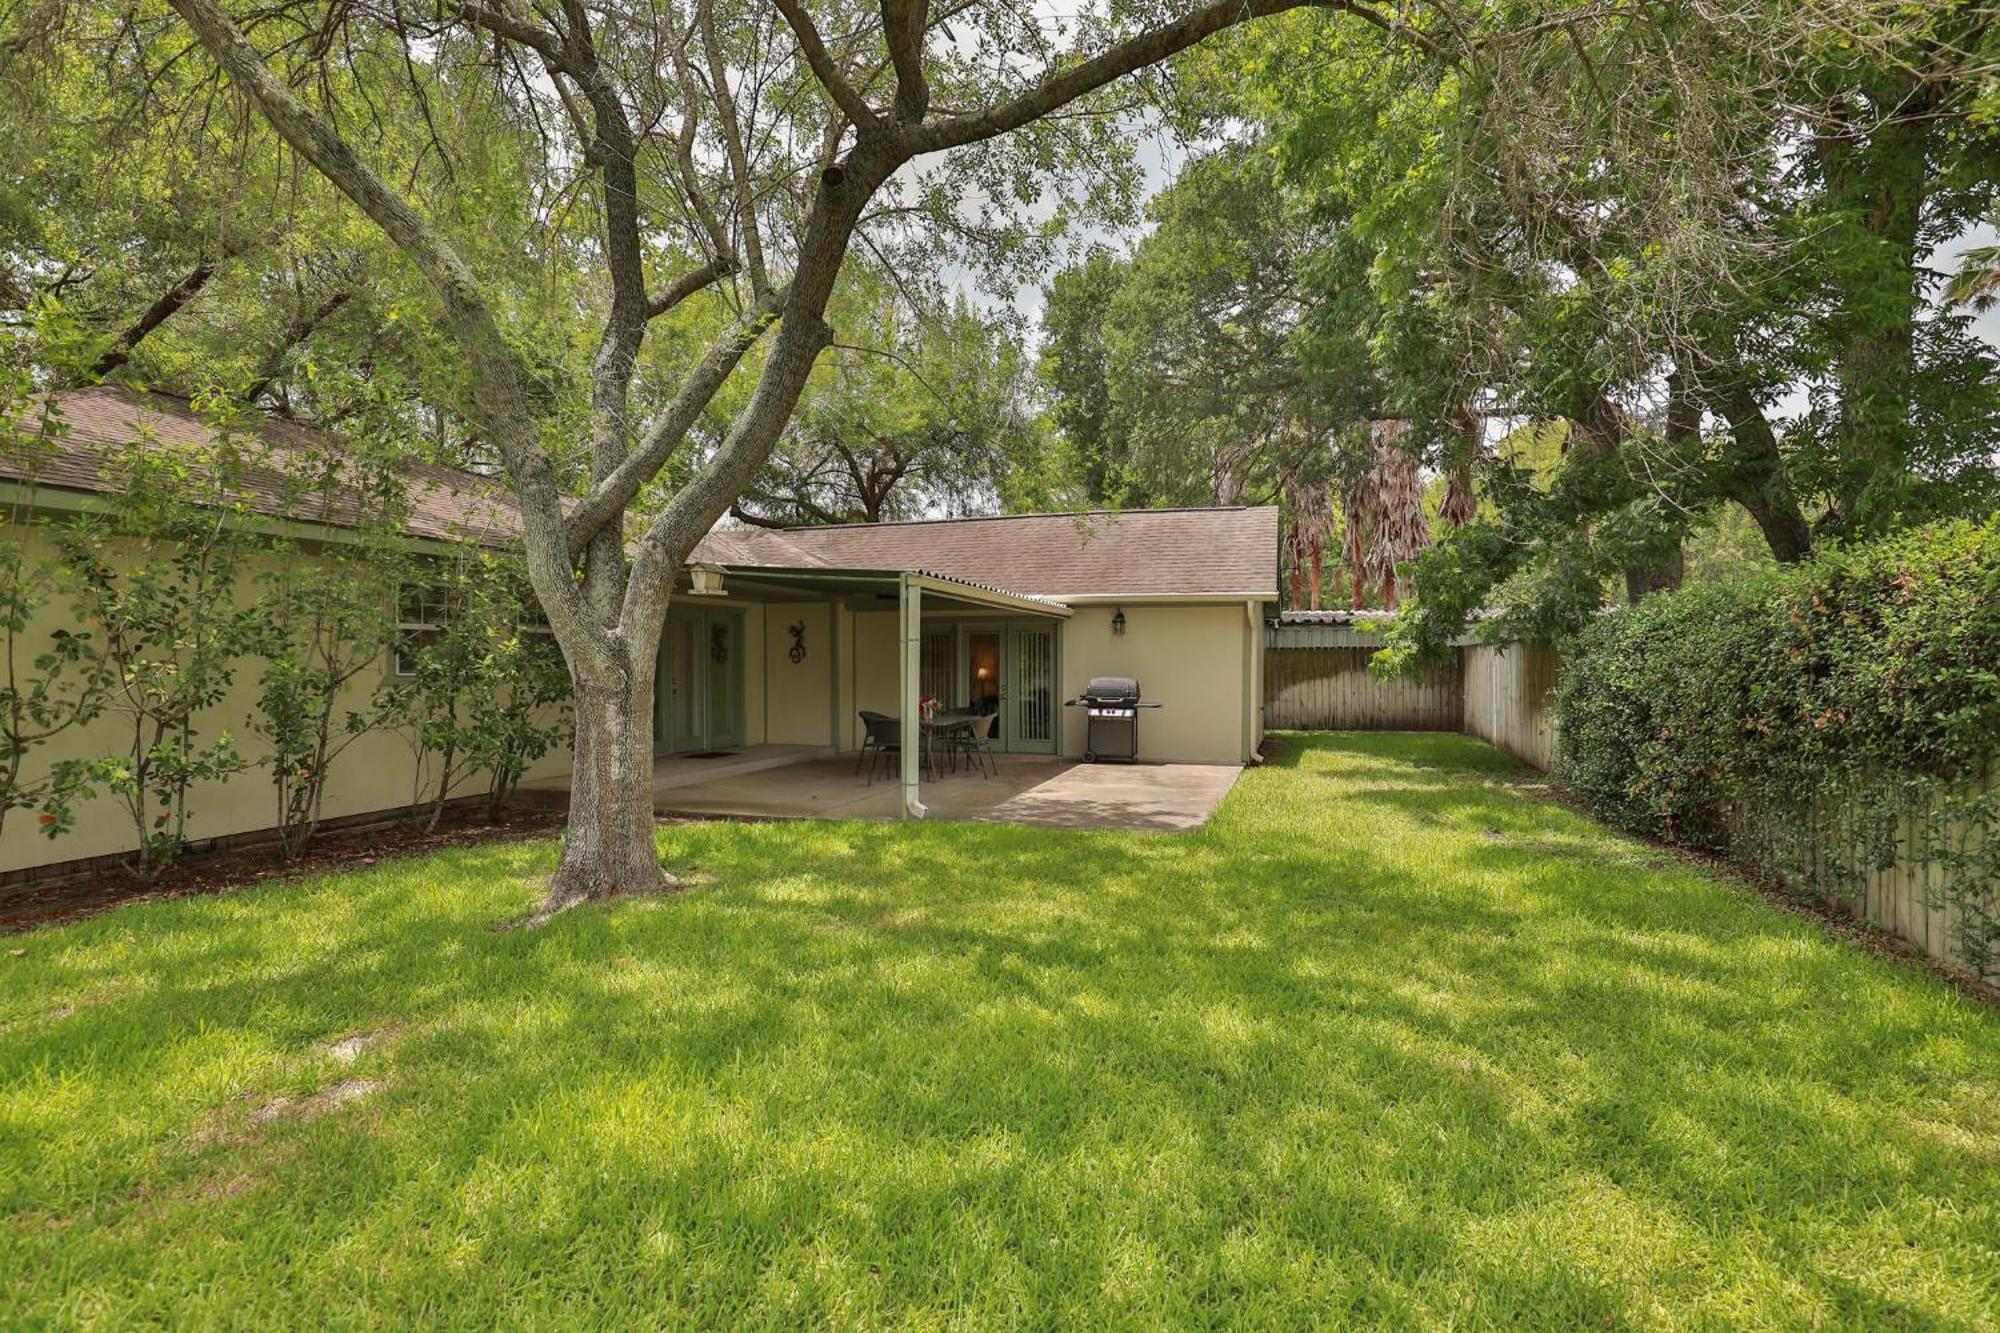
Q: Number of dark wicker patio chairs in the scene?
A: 4